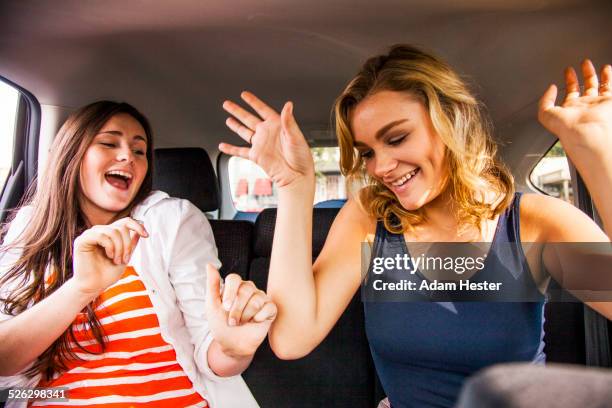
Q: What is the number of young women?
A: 2